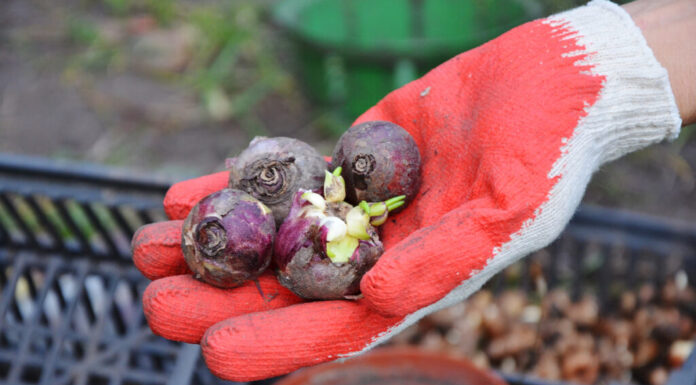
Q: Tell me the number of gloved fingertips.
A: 5